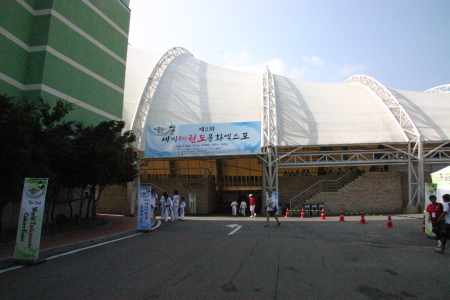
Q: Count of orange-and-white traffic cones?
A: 7